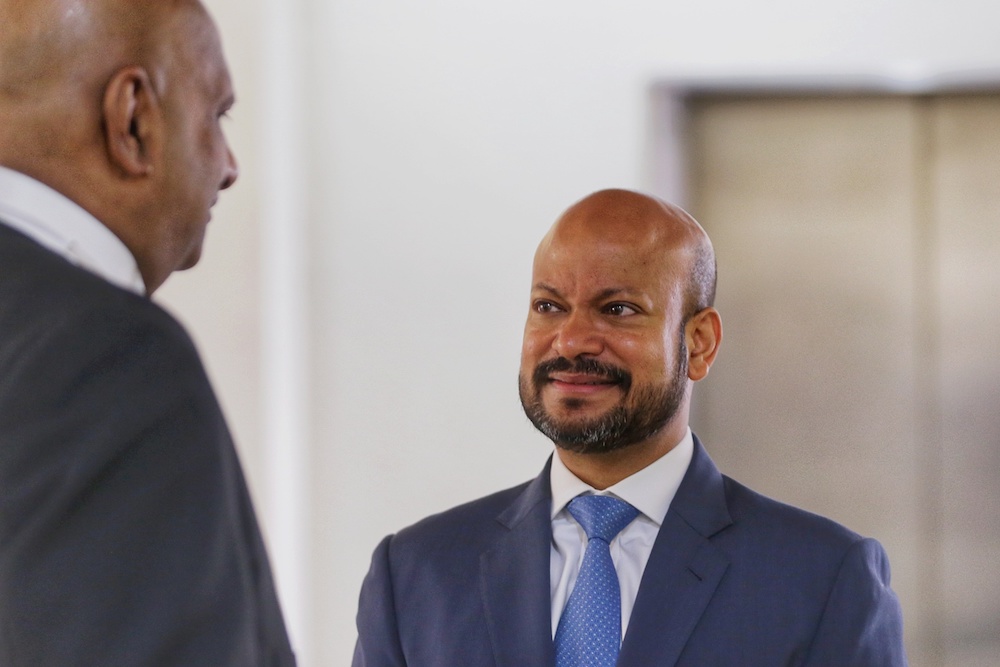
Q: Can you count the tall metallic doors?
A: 2